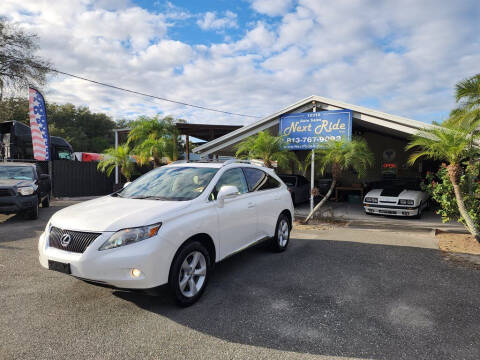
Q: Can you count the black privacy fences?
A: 1